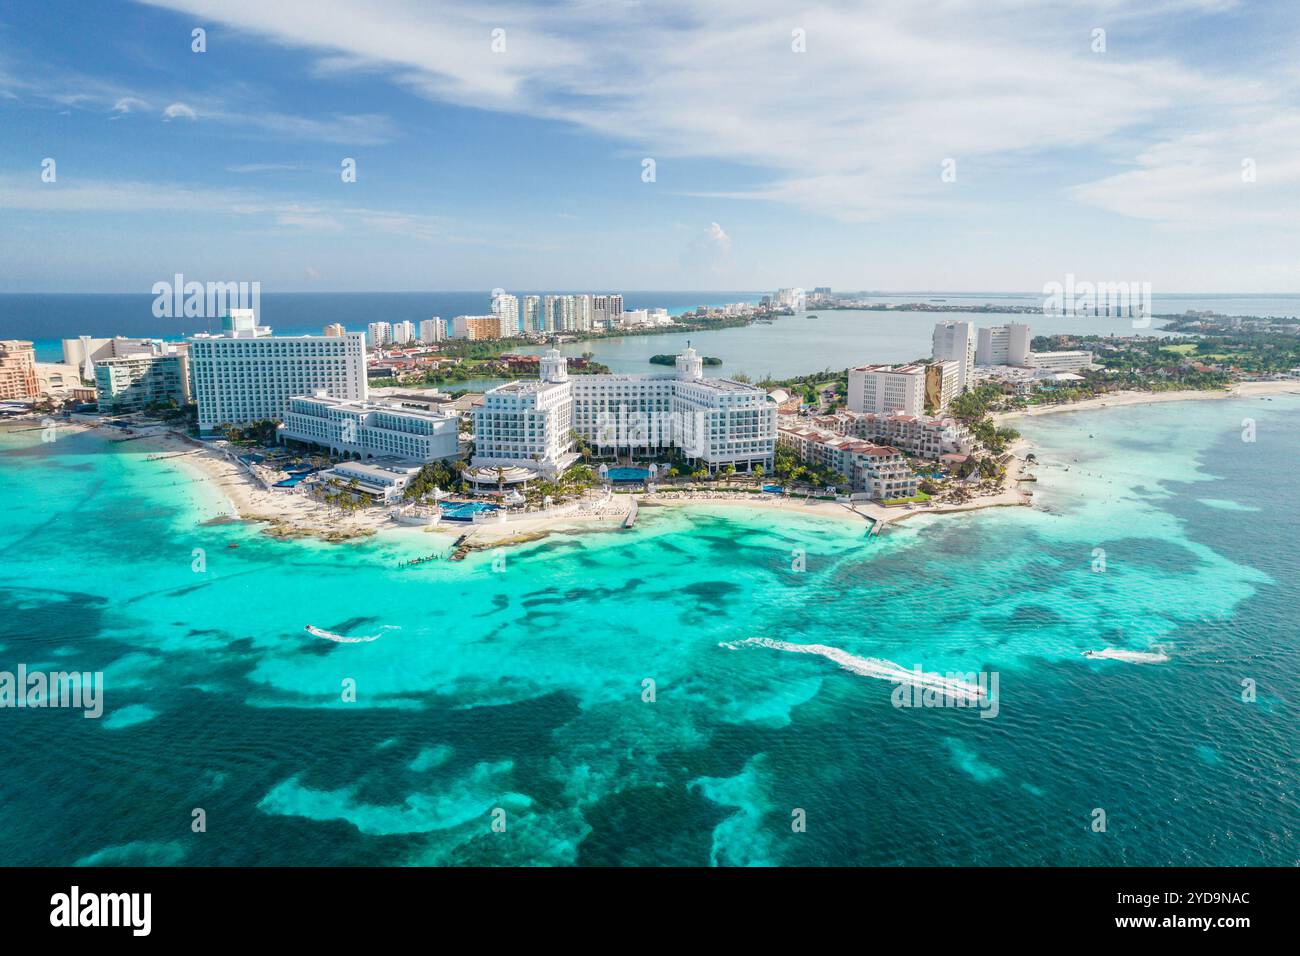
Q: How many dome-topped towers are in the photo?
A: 2